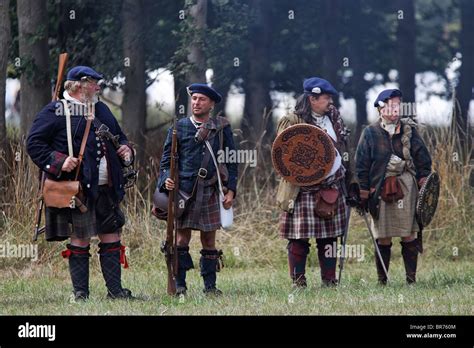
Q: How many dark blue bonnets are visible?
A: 4